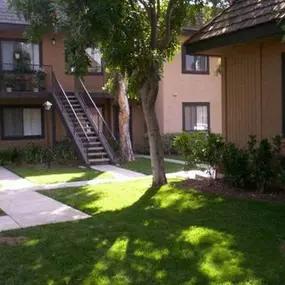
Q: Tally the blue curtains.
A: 0